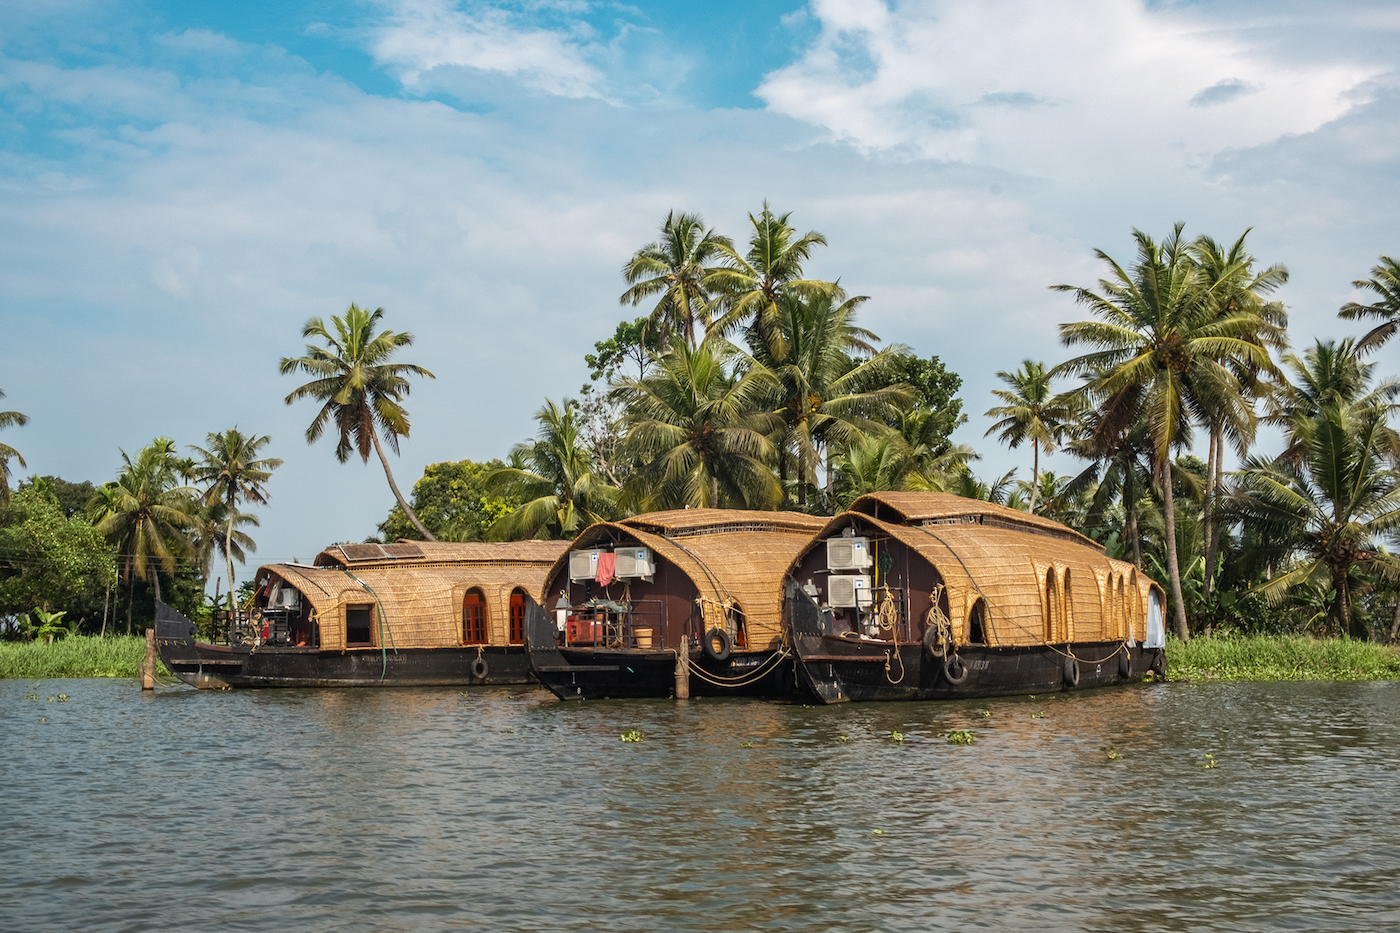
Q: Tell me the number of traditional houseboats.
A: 3